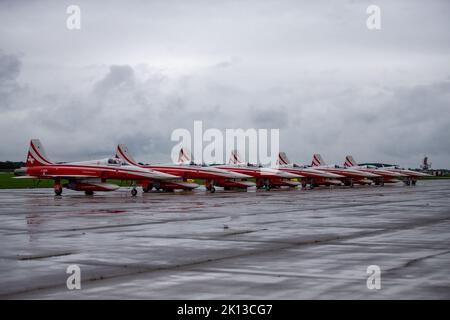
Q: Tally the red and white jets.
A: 7